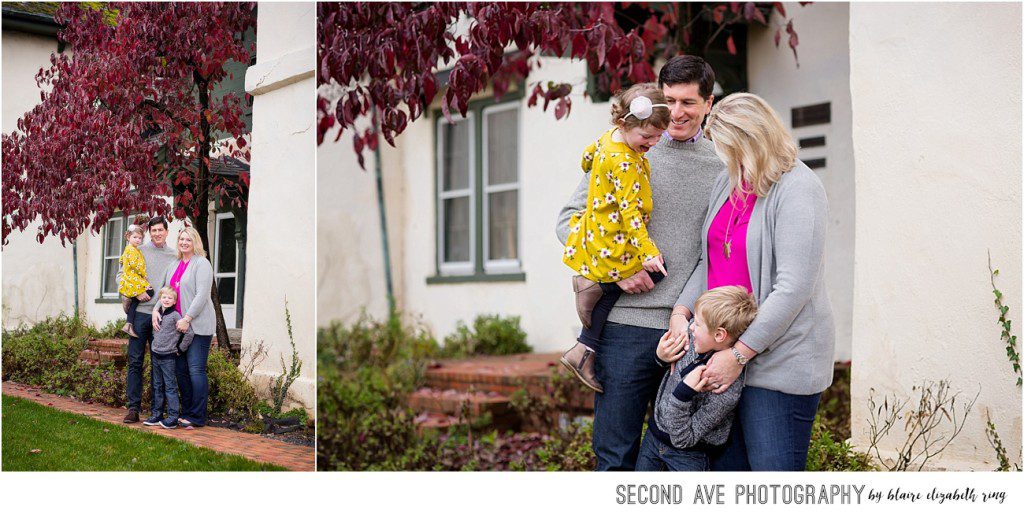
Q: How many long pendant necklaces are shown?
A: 2